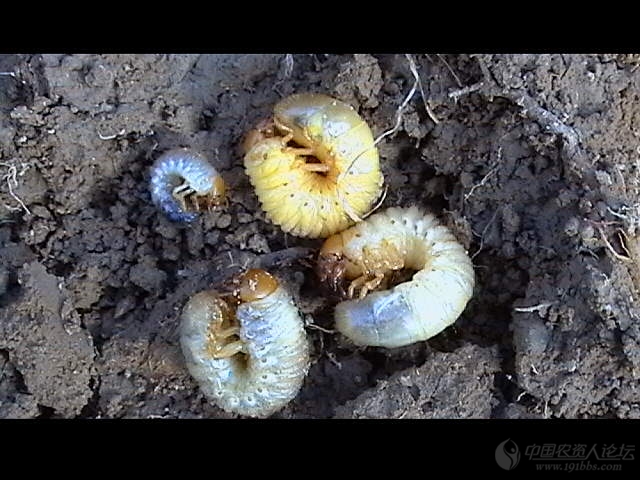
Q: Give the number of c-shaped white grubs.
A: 4